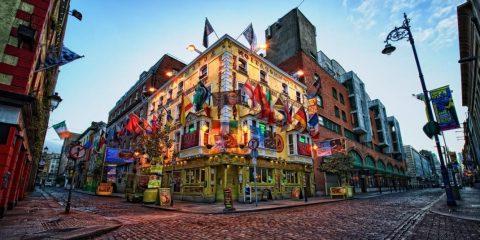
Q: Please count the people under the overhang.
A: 0